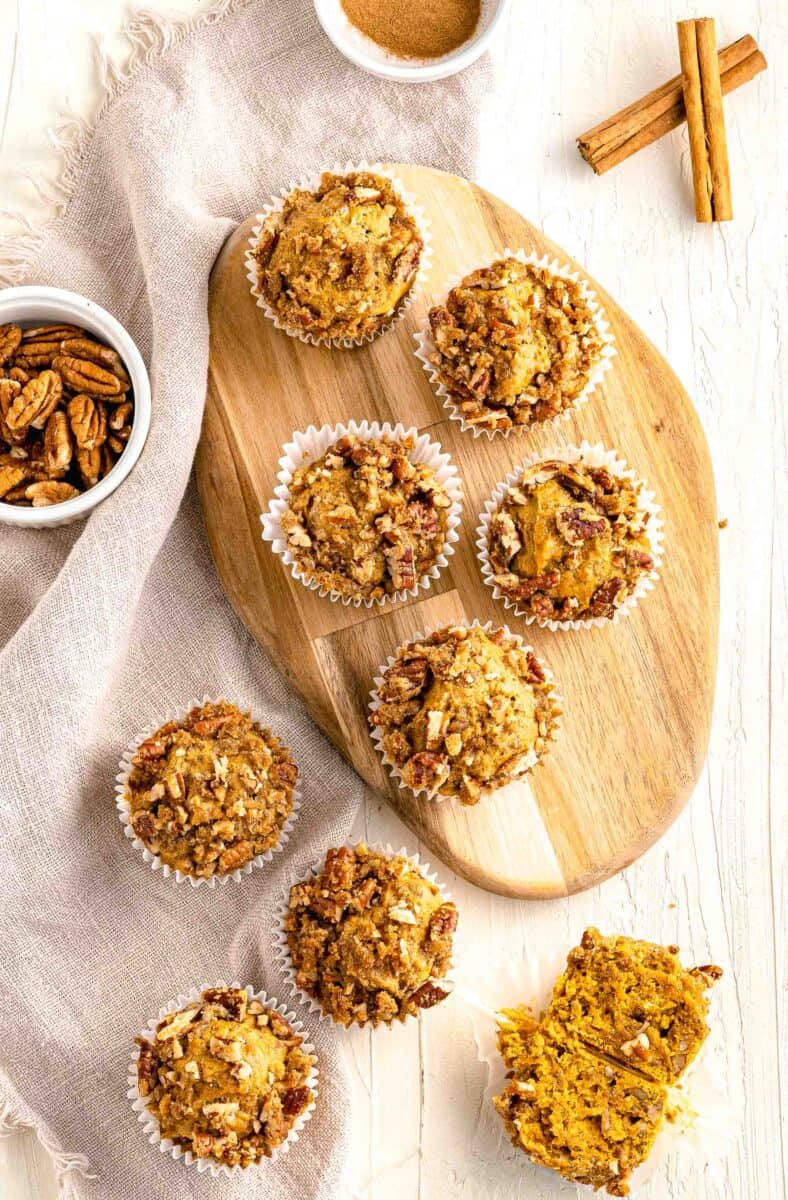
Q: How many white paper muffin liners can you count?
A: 9